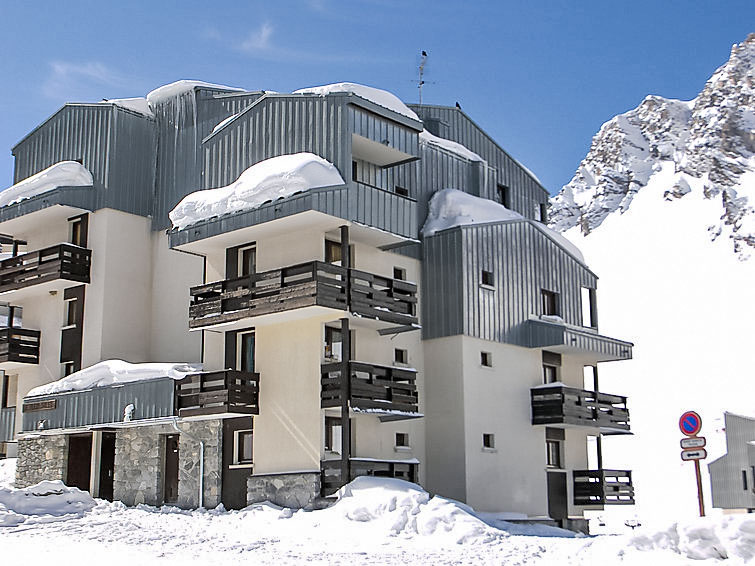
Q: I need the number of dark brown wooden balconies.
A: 8